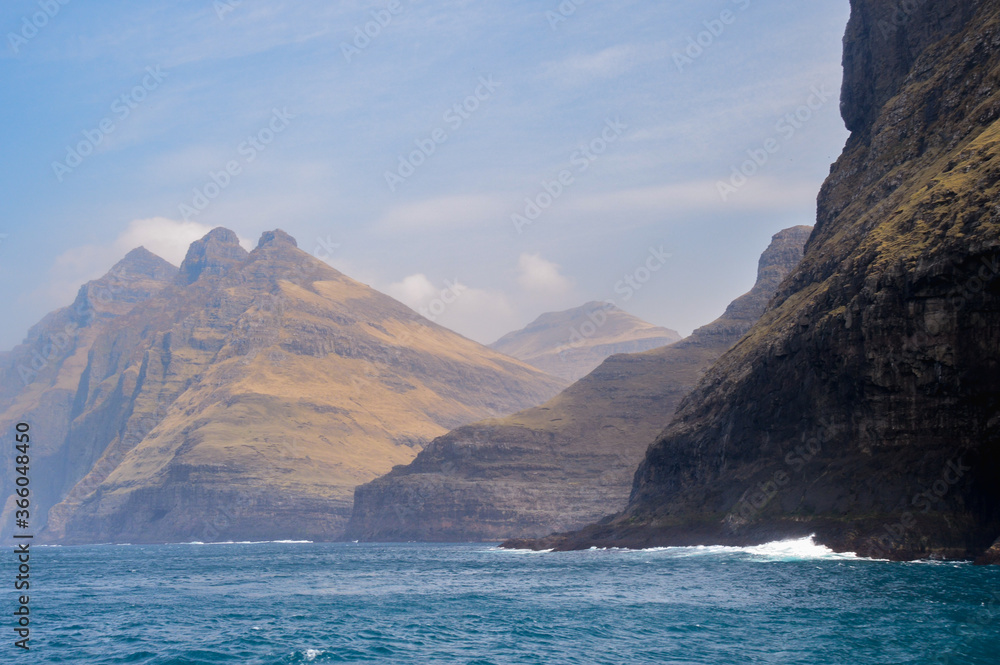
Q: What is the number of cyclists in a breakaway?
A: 0